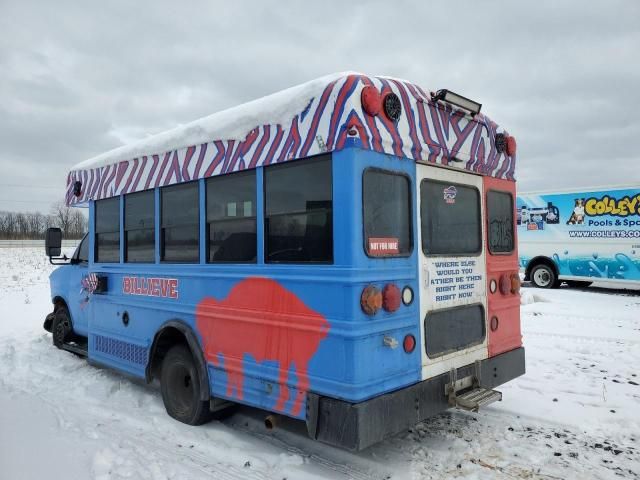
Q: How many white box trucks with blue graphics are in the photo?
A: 1